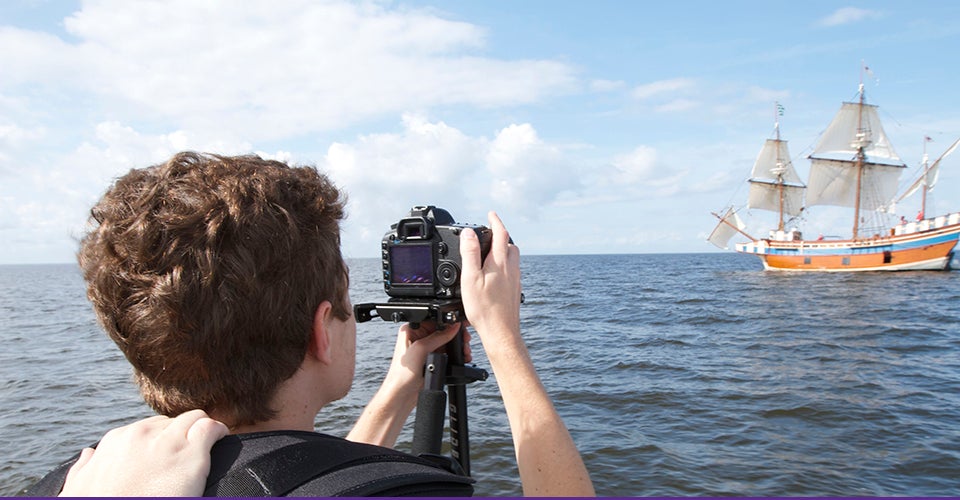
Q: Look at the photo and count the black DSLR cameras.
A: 1